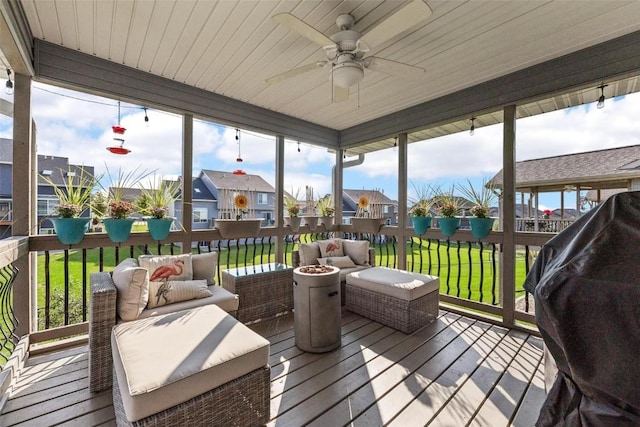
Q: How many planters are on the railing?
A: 11